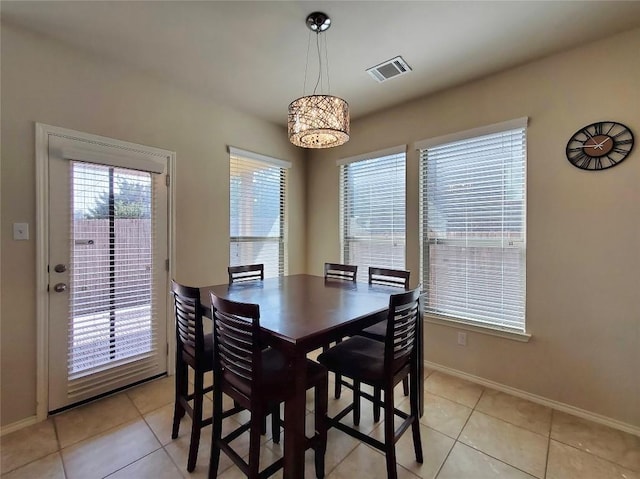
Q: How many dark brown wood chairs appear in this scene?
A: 6